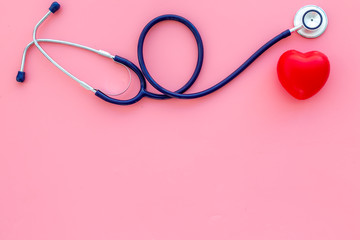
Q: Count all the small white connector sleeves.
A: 2